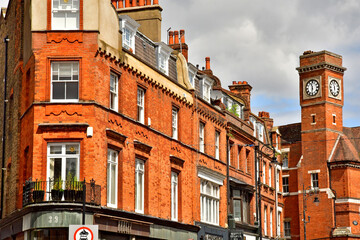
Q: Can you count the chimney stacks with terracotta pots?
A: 5